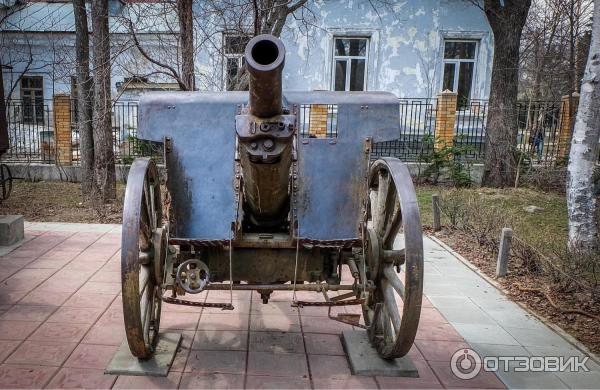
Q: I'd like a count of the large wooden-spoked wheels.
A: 2